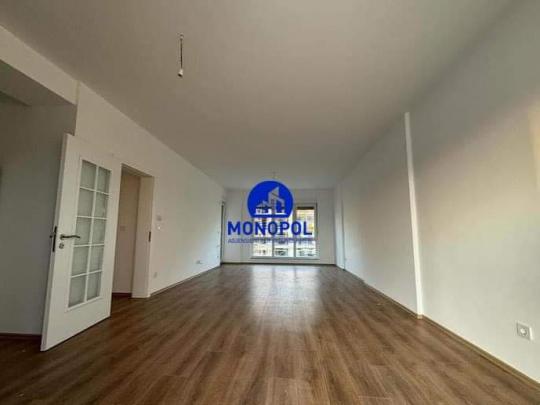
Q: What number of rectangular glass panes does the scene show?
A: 10